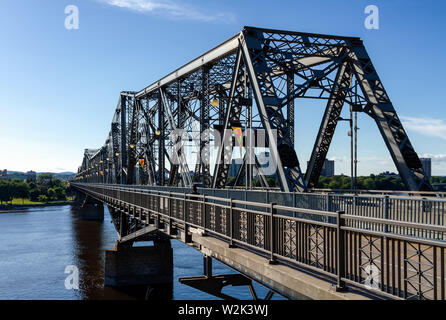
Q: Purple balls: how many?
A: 0